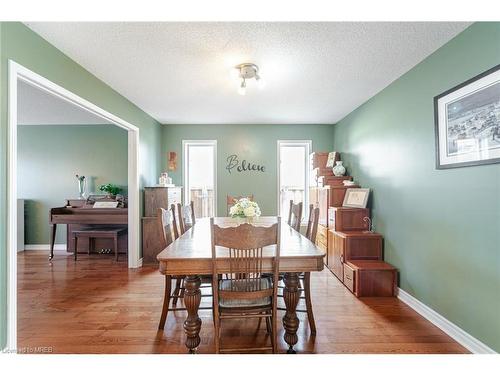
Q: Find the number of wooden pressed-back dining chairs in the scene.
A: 6